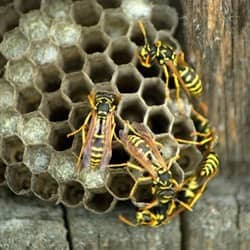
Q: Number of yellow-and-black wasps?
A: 5